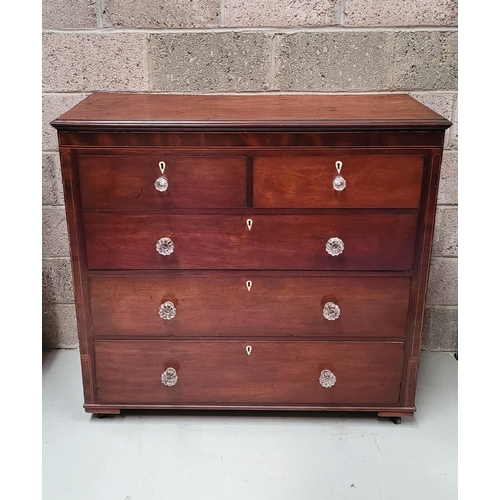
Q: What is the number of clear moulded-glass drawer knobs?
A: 8